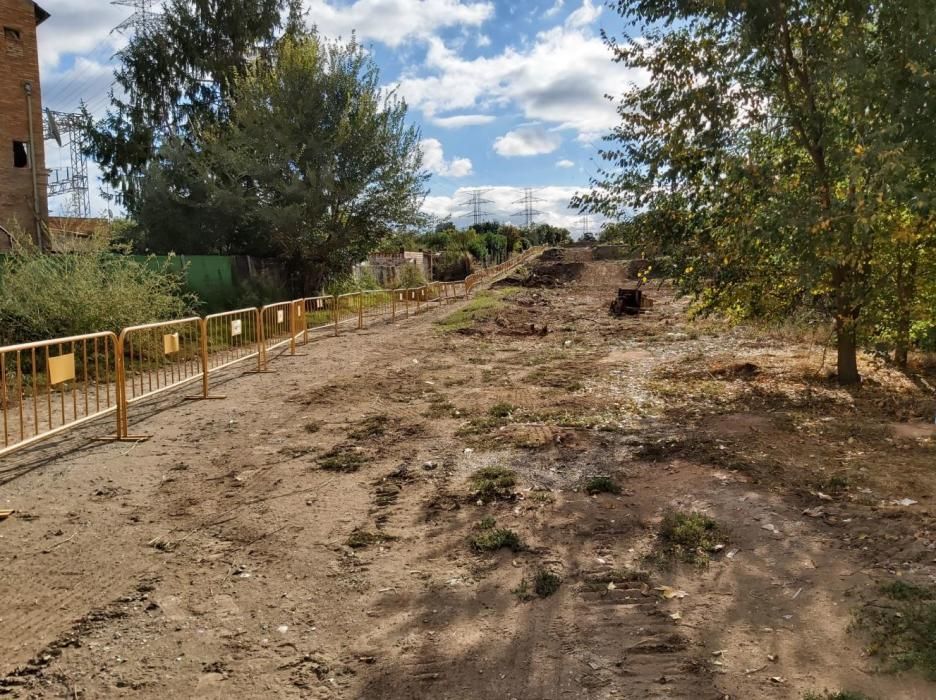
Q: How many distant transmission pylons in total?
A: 3